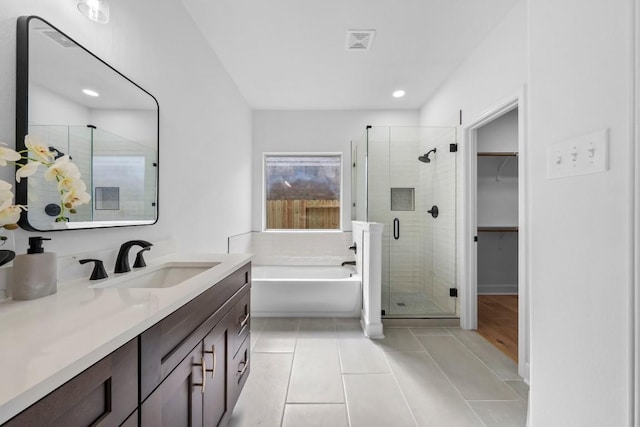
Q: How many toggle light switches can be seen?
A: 3